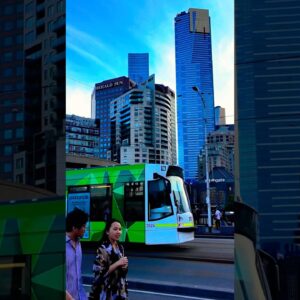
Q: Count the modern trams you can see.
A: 1